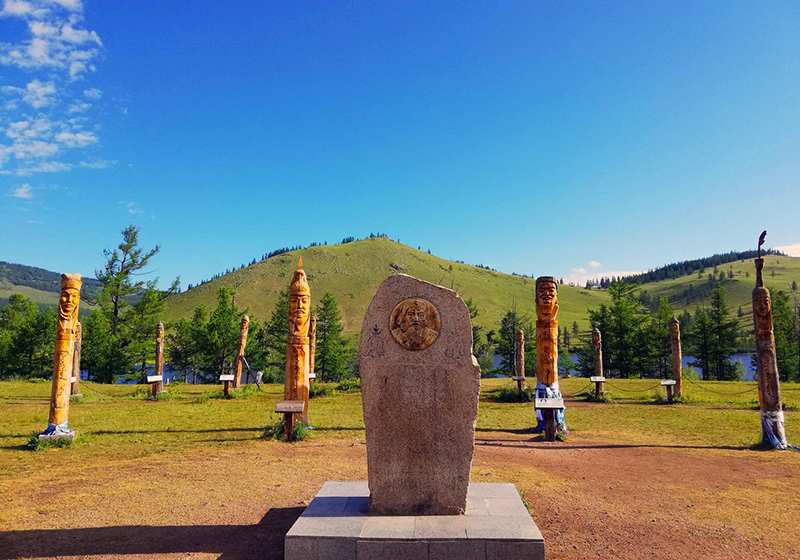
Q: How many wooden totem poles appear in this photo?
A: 11